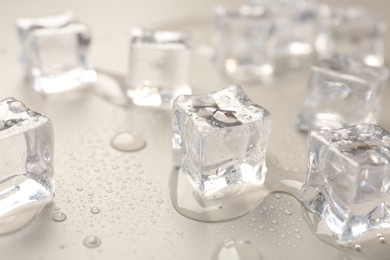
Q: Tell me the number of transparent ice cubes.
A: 9